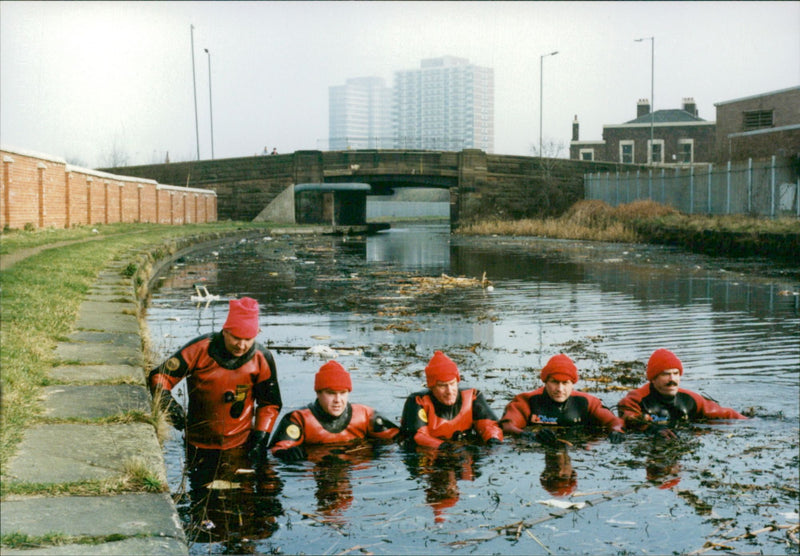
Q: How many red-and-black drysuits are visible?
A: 5